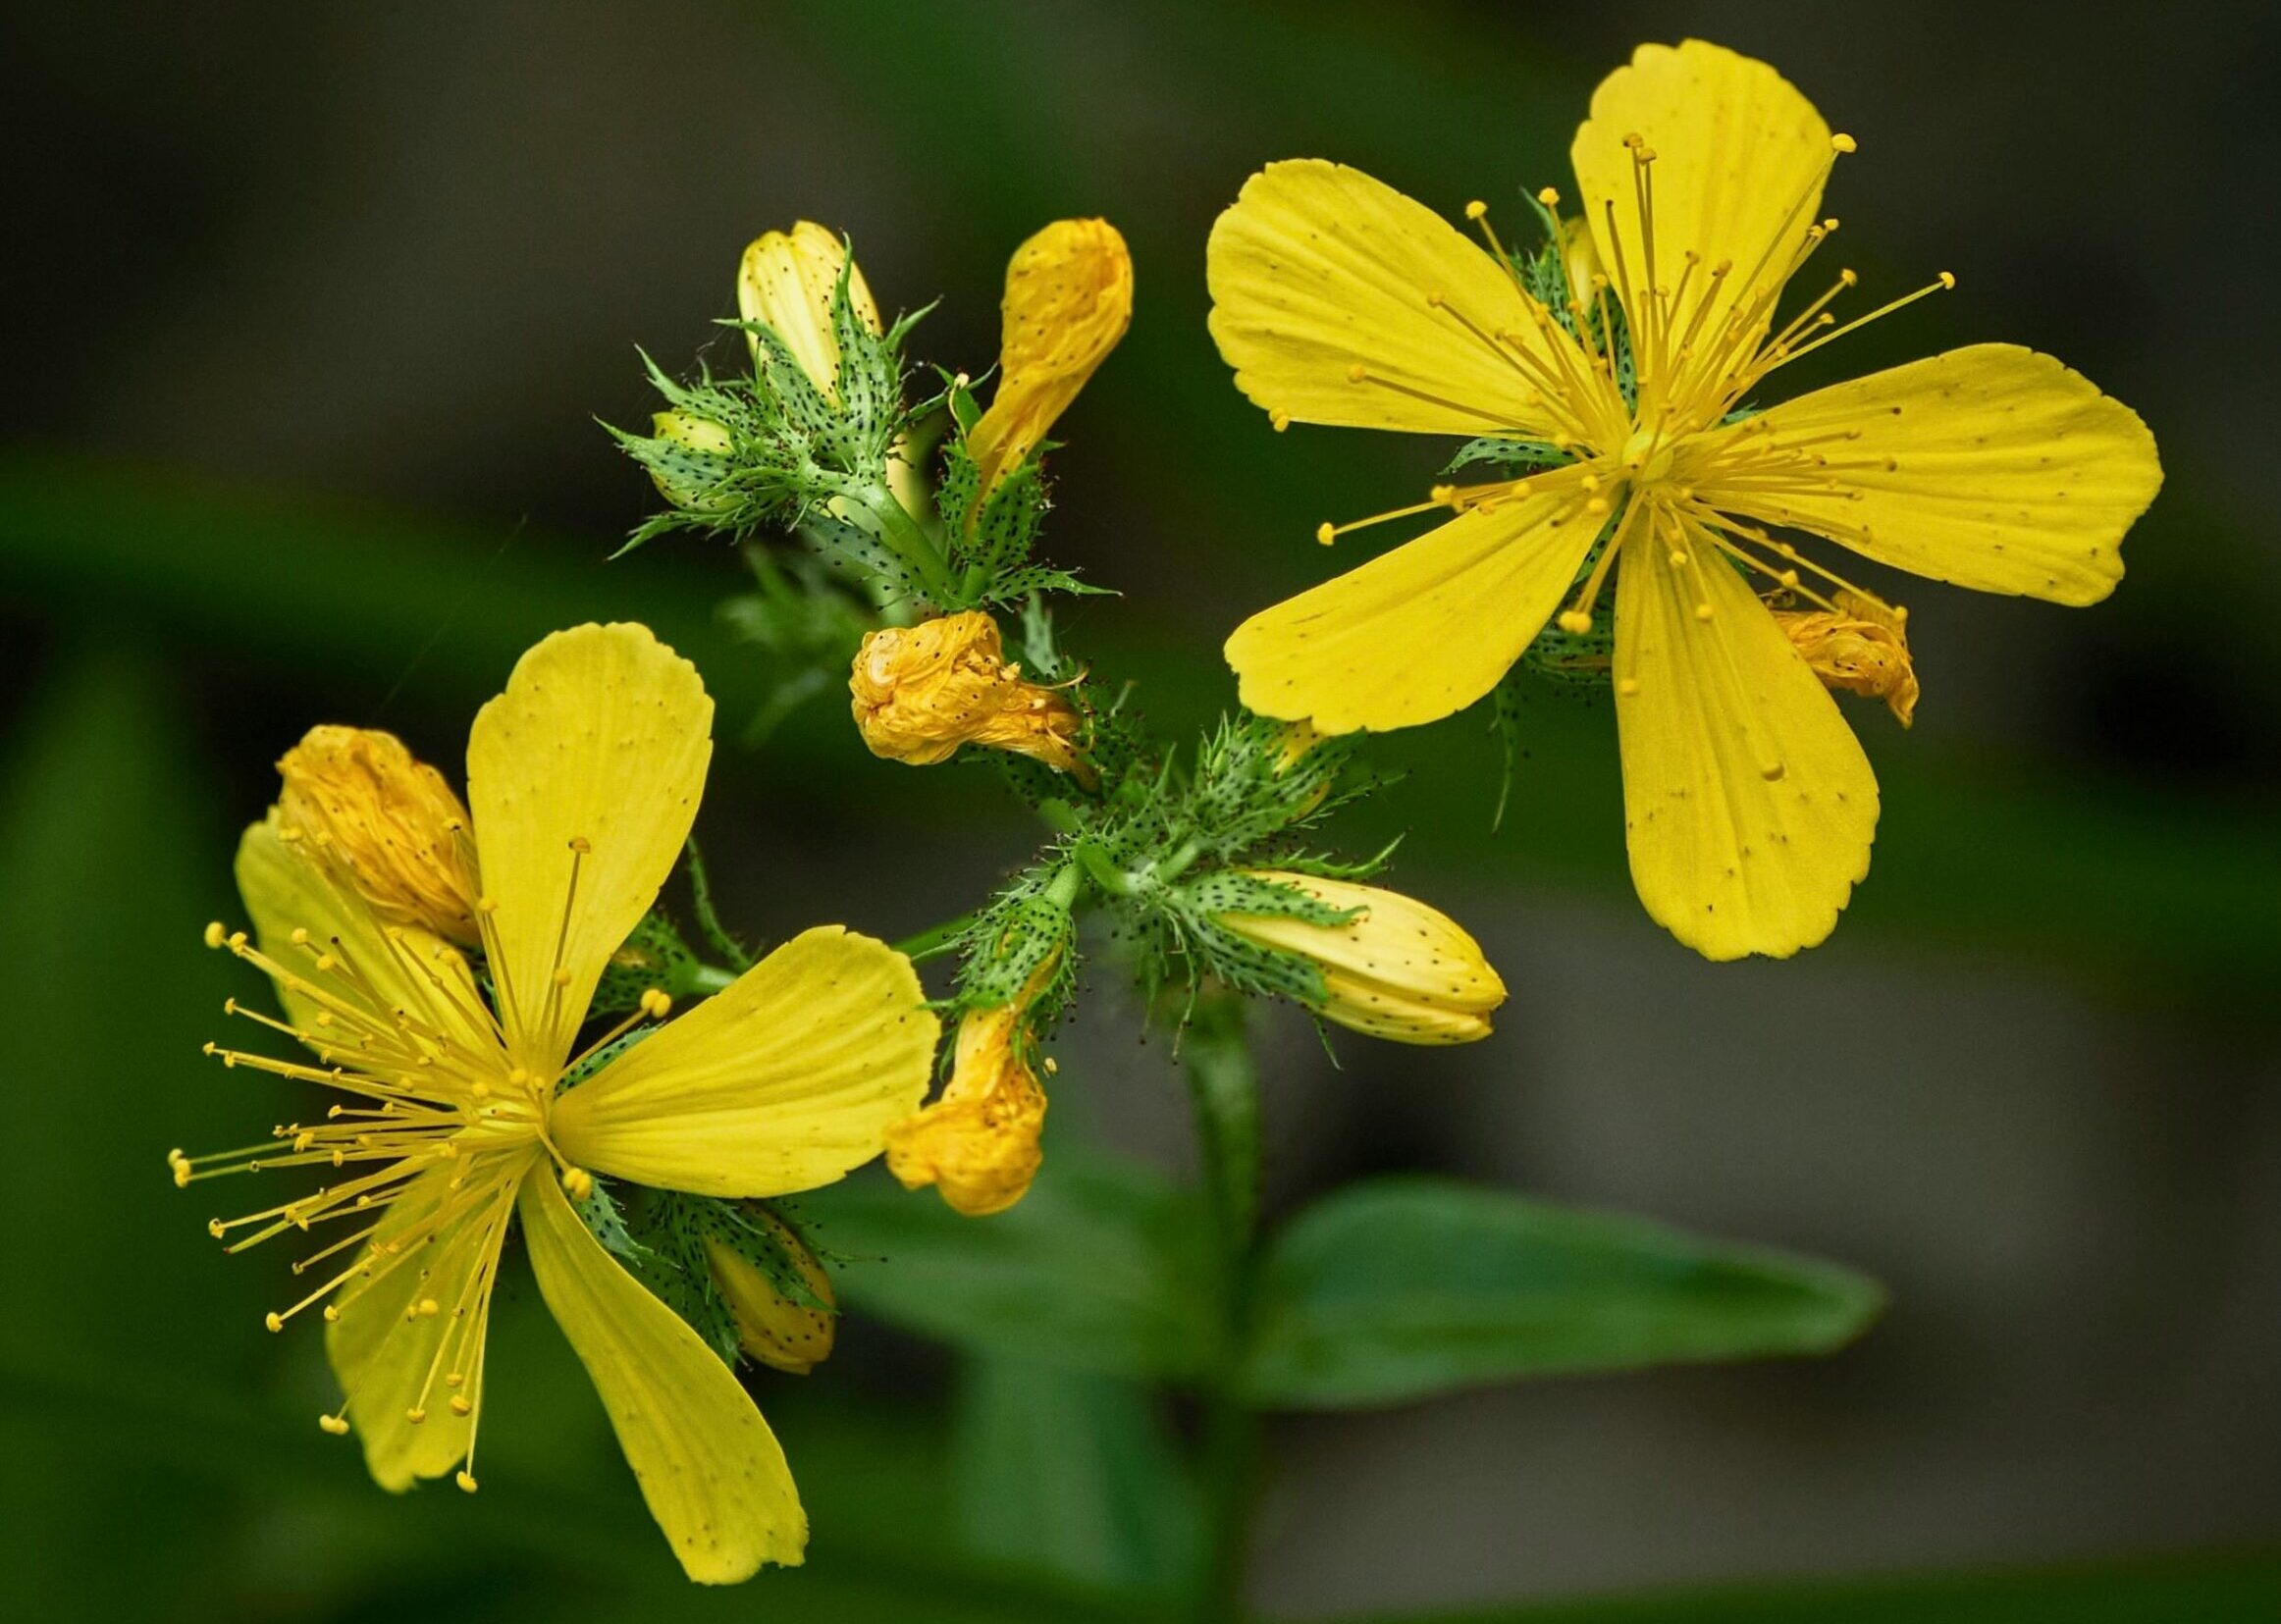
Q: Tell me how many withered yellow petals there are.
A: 5